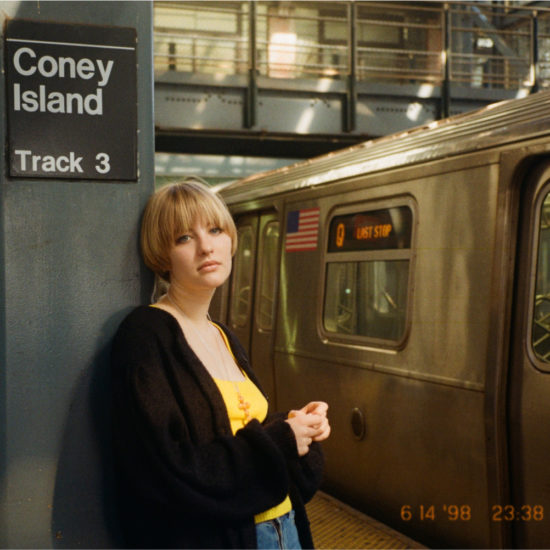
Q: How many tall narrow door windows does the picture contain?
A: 3